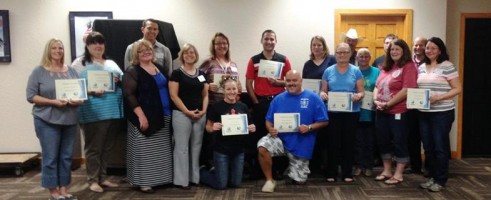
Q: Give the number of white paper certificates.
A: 10